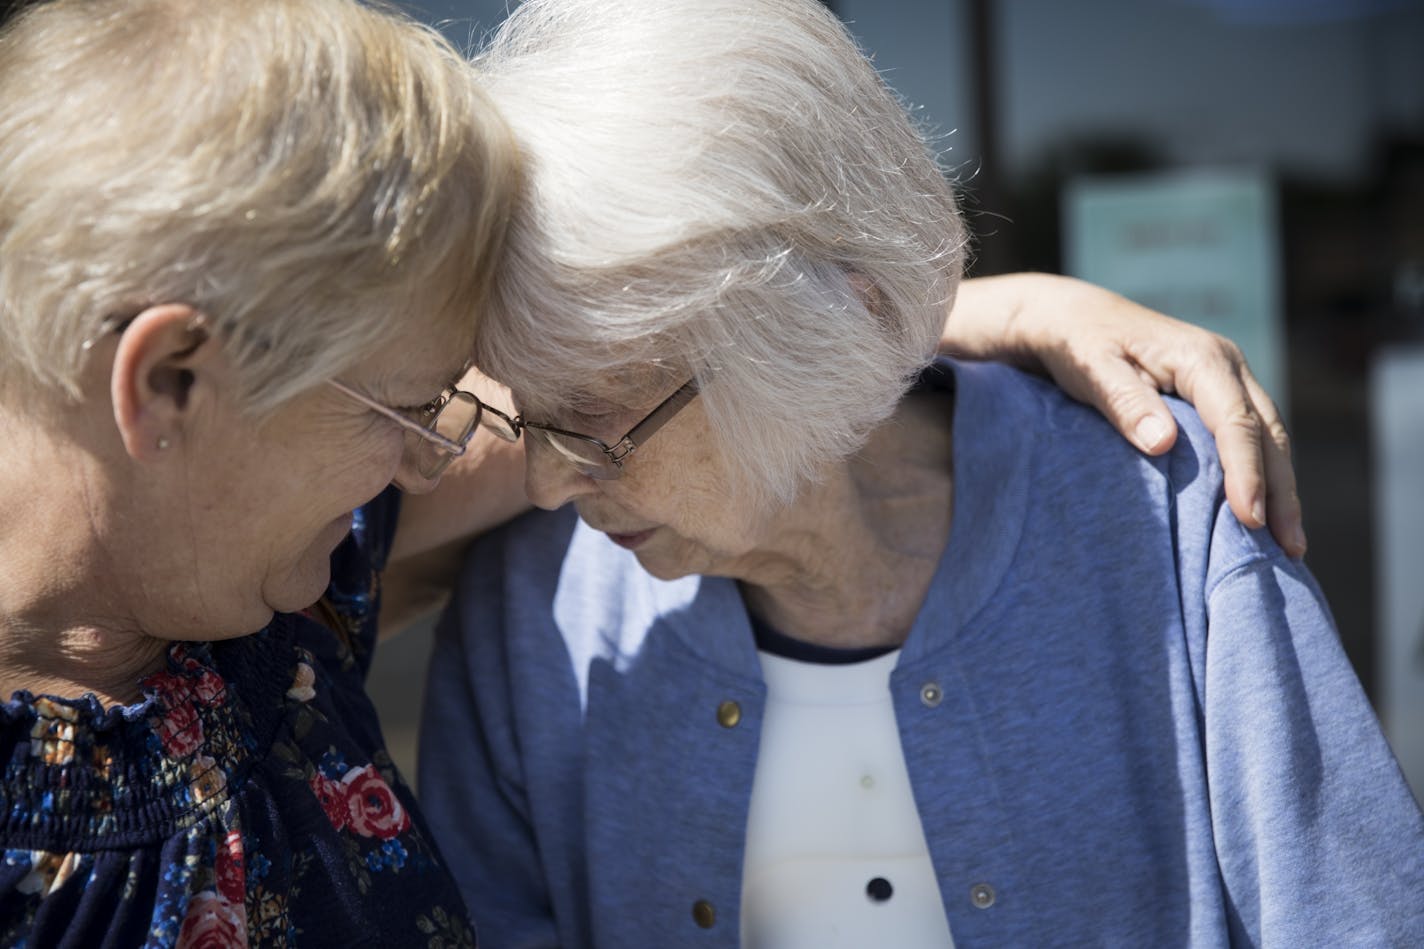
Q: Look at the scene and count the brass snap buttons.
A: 2